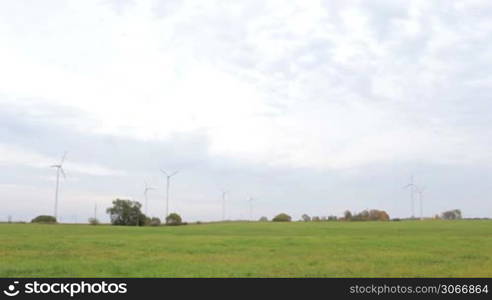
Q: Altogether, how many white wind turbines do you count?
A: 7